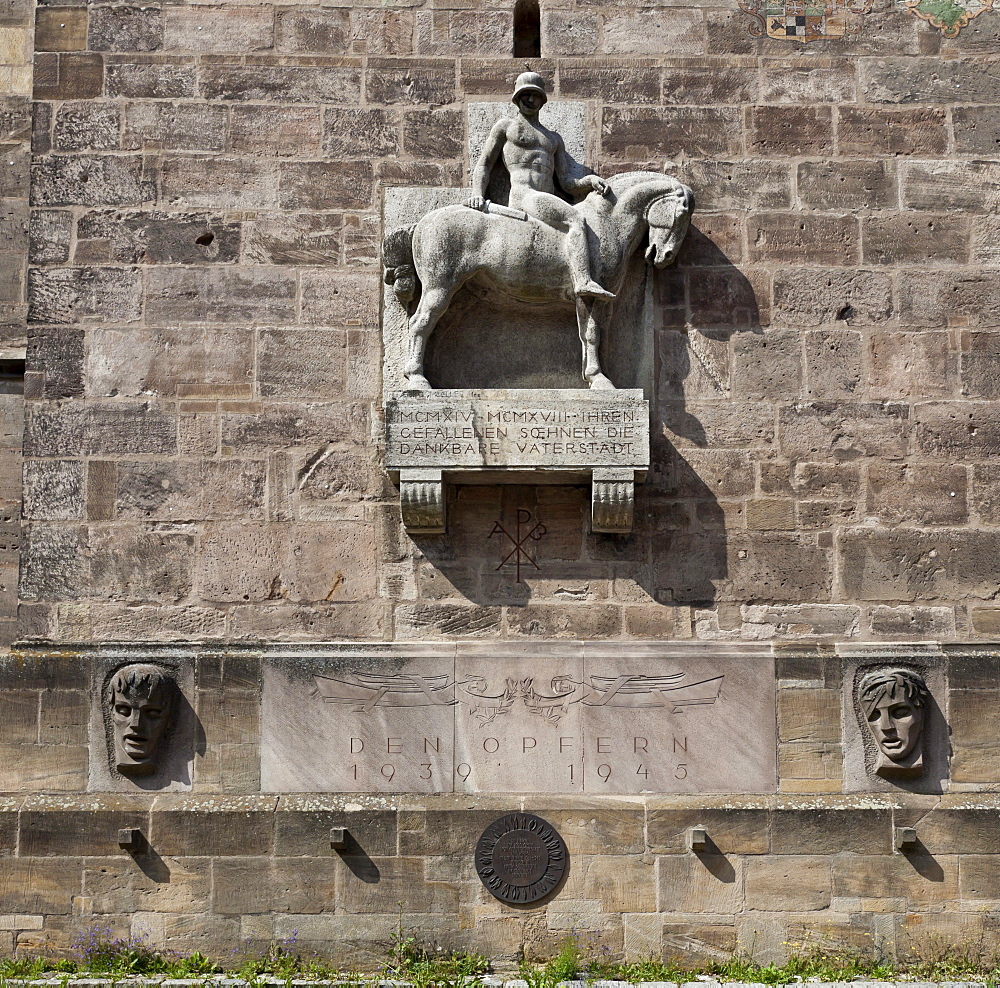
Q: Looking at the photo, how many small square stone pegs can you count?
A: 4